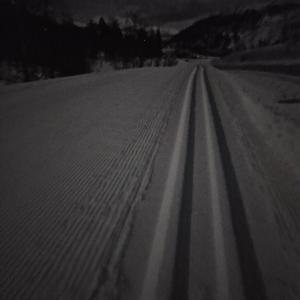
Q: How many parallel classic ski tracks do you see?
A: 2